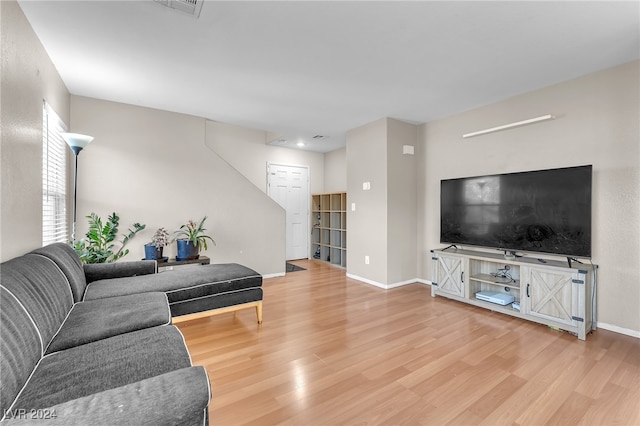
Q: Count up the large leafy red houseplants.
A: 0